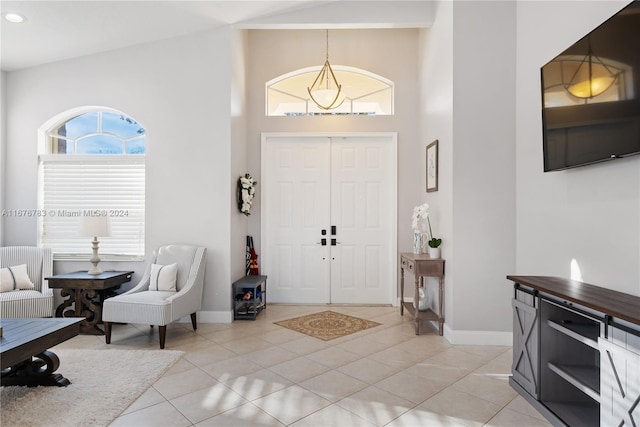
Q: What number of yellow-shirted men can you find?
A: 0